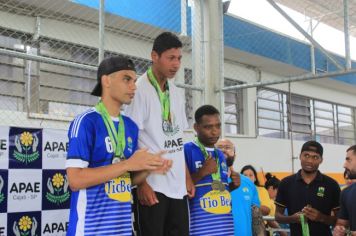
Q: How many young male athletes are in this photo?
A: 3